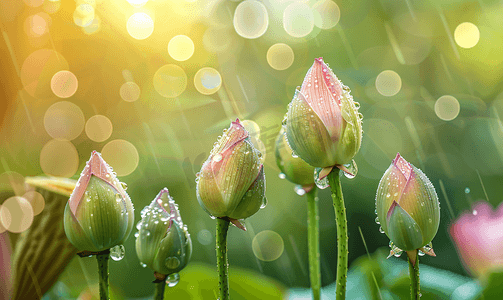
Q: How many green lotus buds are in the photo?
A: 6